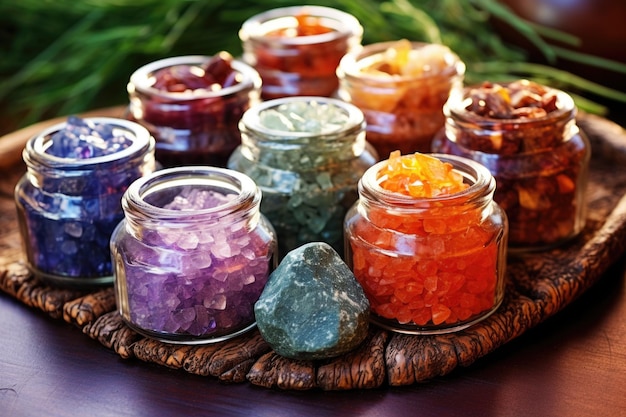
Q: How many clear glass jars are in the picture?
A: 8